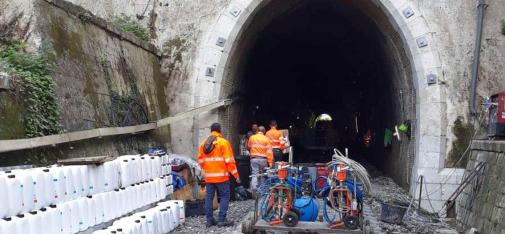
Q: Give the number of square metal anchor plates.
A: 6